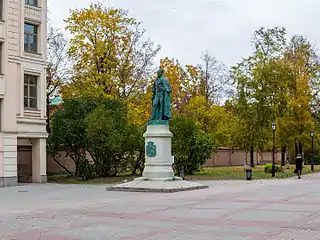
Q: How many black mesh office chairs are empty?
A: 0